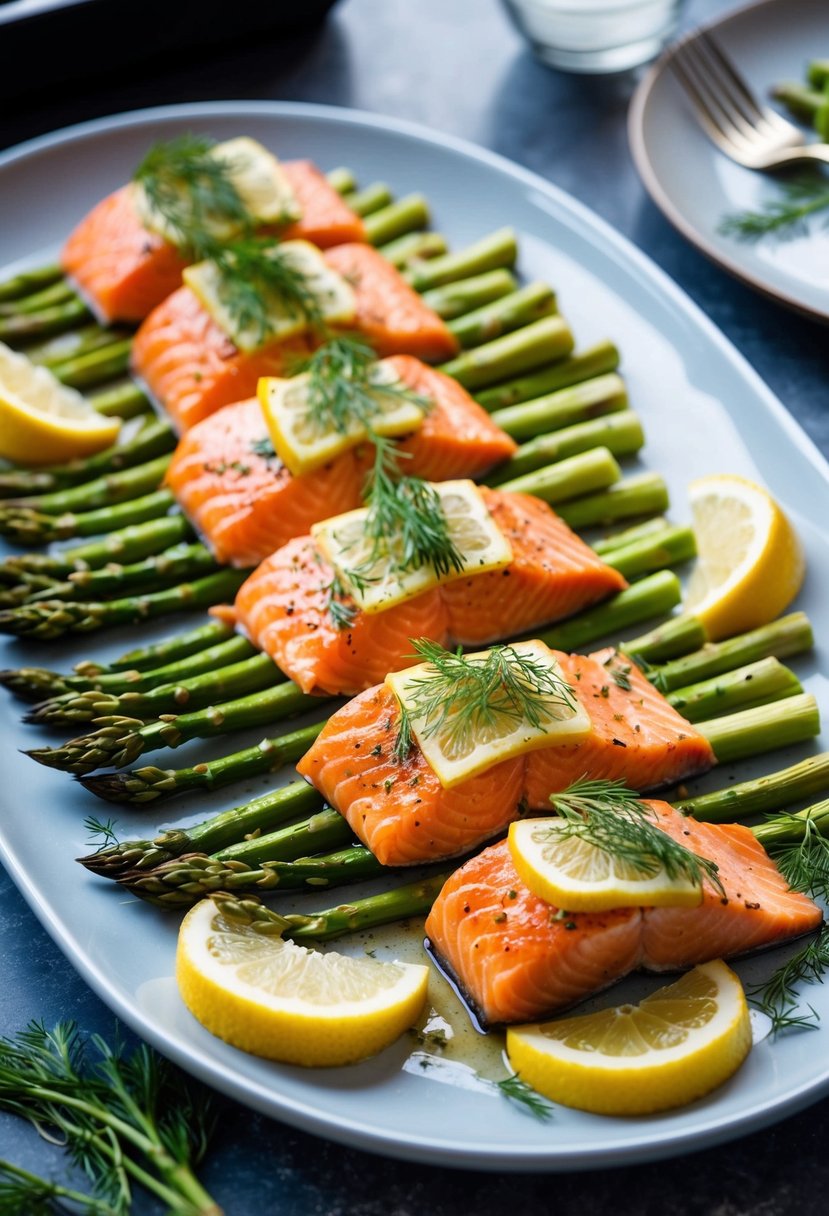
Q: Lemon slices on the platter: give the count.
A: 10